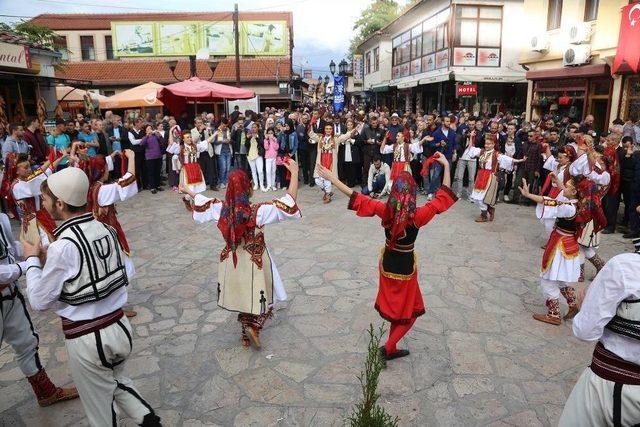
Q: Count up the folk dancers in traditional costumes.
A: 15